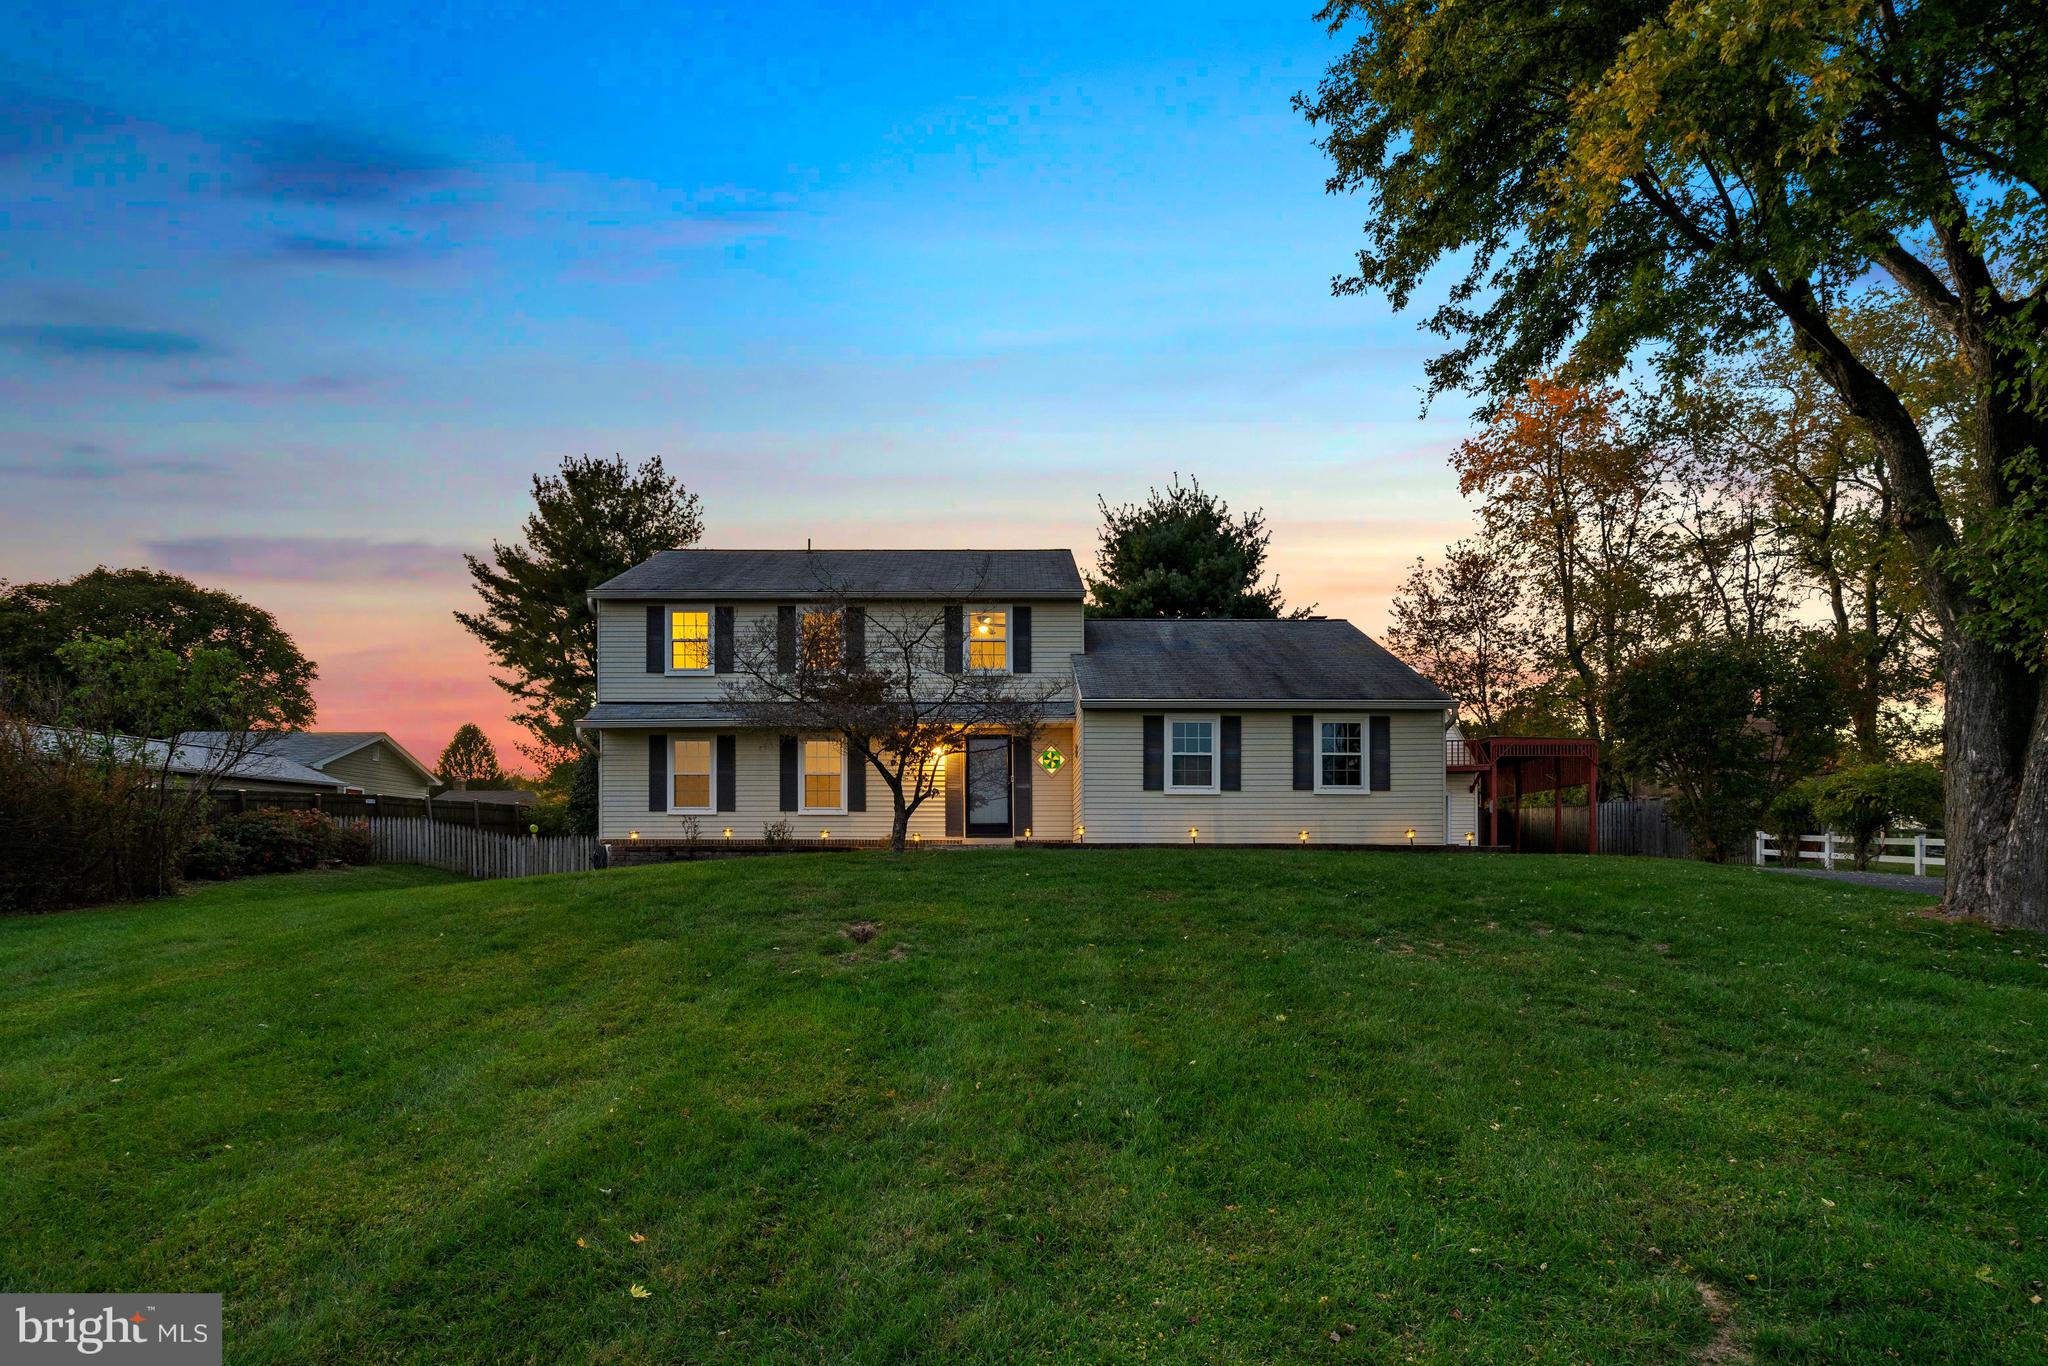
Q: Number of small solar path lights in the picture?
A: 10